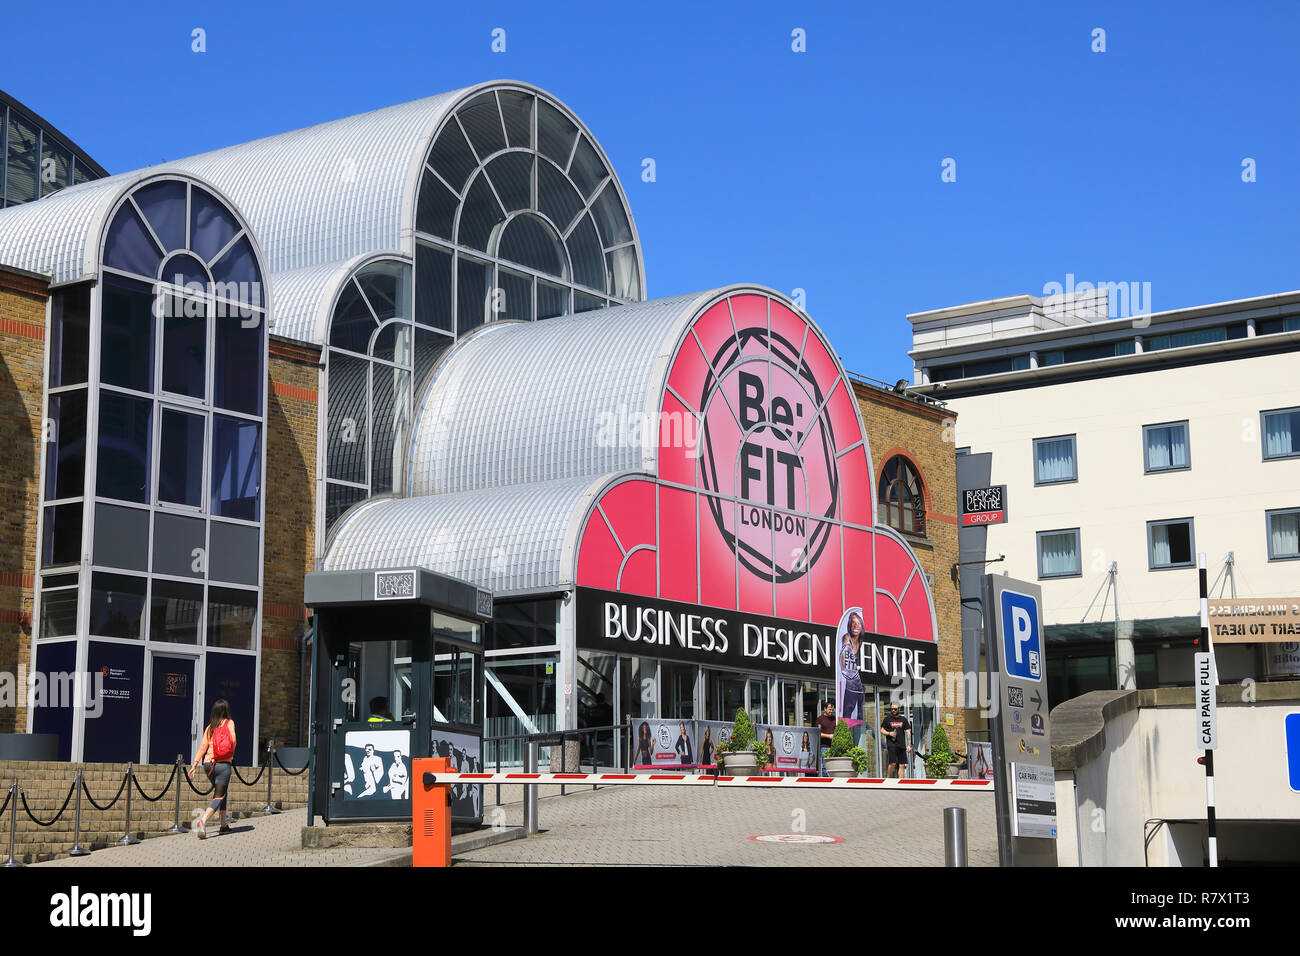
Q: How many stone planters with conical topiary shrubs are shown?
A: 3